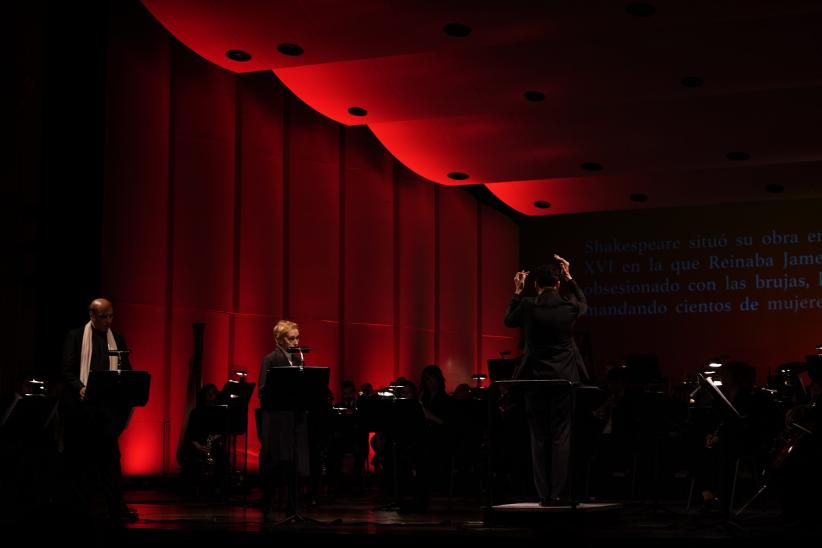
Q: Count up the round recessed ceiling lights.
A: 13